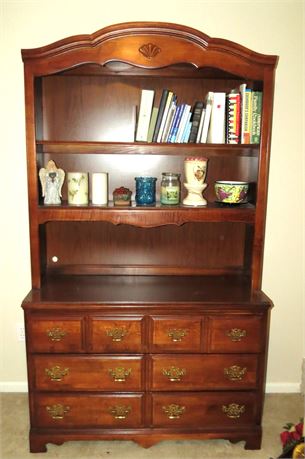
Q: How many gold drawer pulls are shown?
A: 12